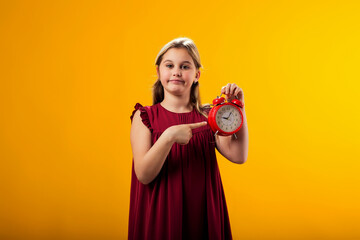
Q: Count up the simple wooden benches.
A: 0